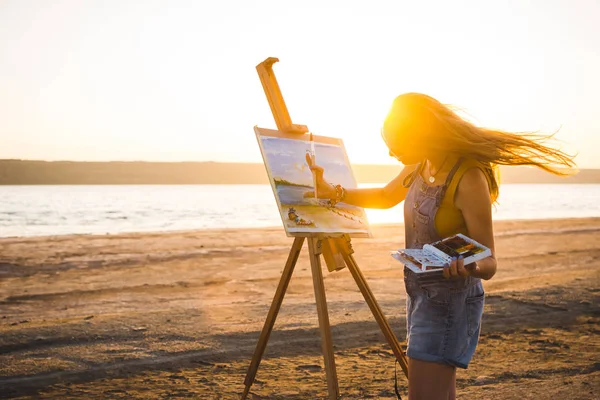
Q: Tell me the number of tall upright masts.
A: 0